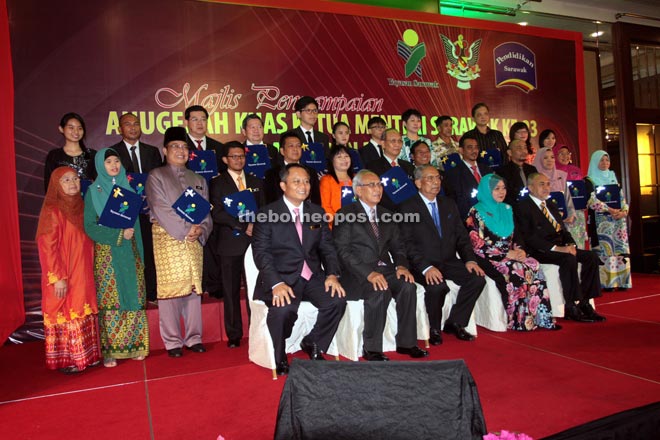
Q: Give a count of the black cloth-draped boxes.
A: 1